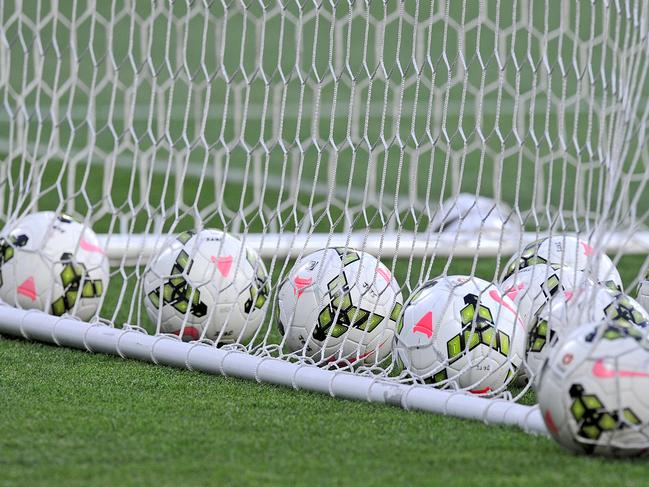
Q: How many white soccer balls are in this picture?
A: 9